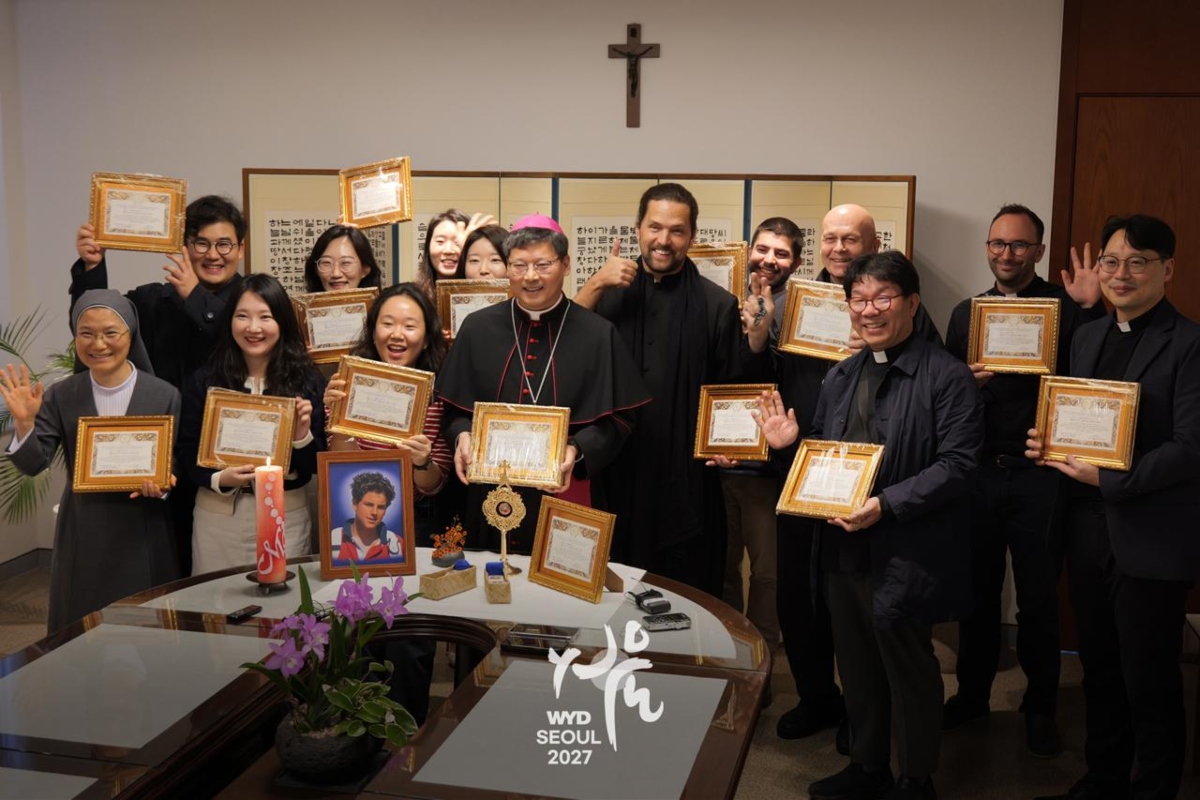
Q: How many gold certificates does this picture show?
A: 15